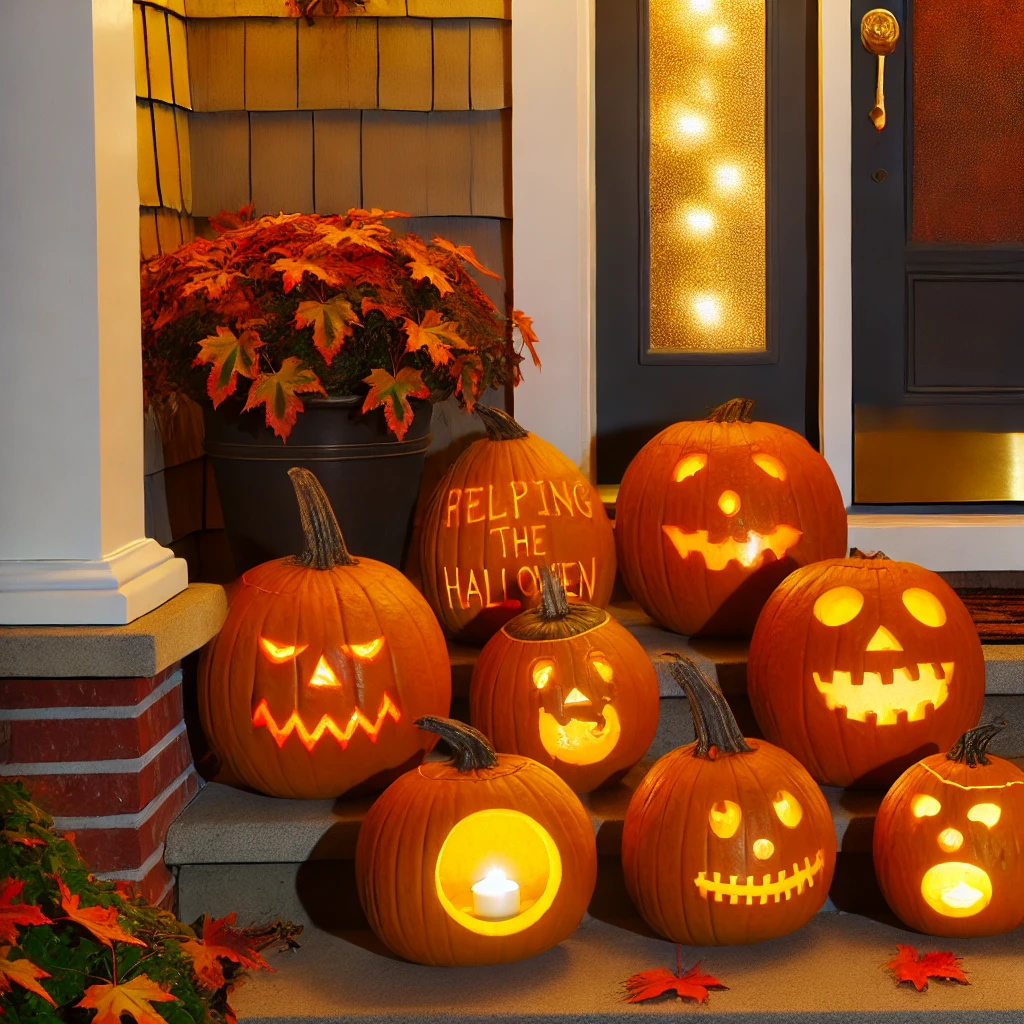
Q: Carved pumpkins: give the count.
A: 8